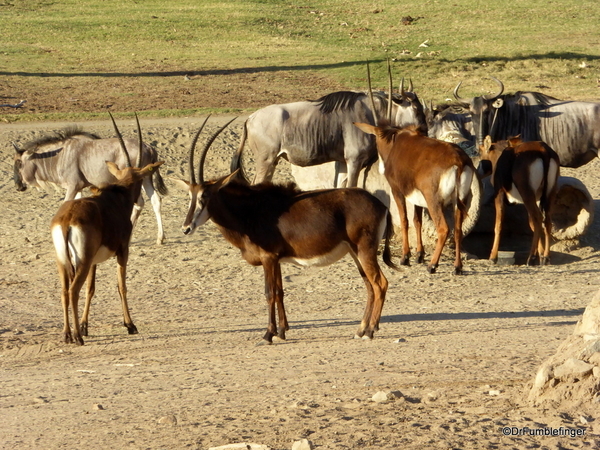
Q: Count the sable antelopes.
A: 4